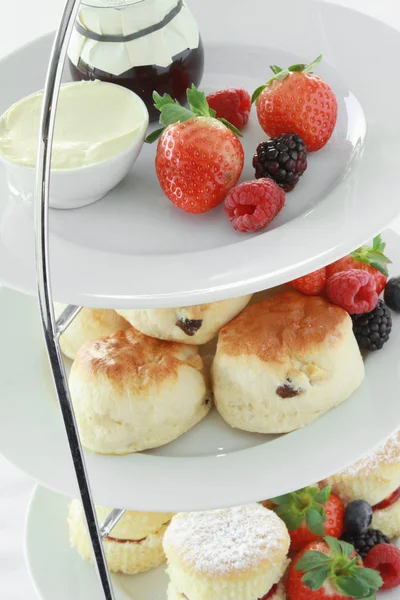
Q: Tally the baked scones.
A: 4